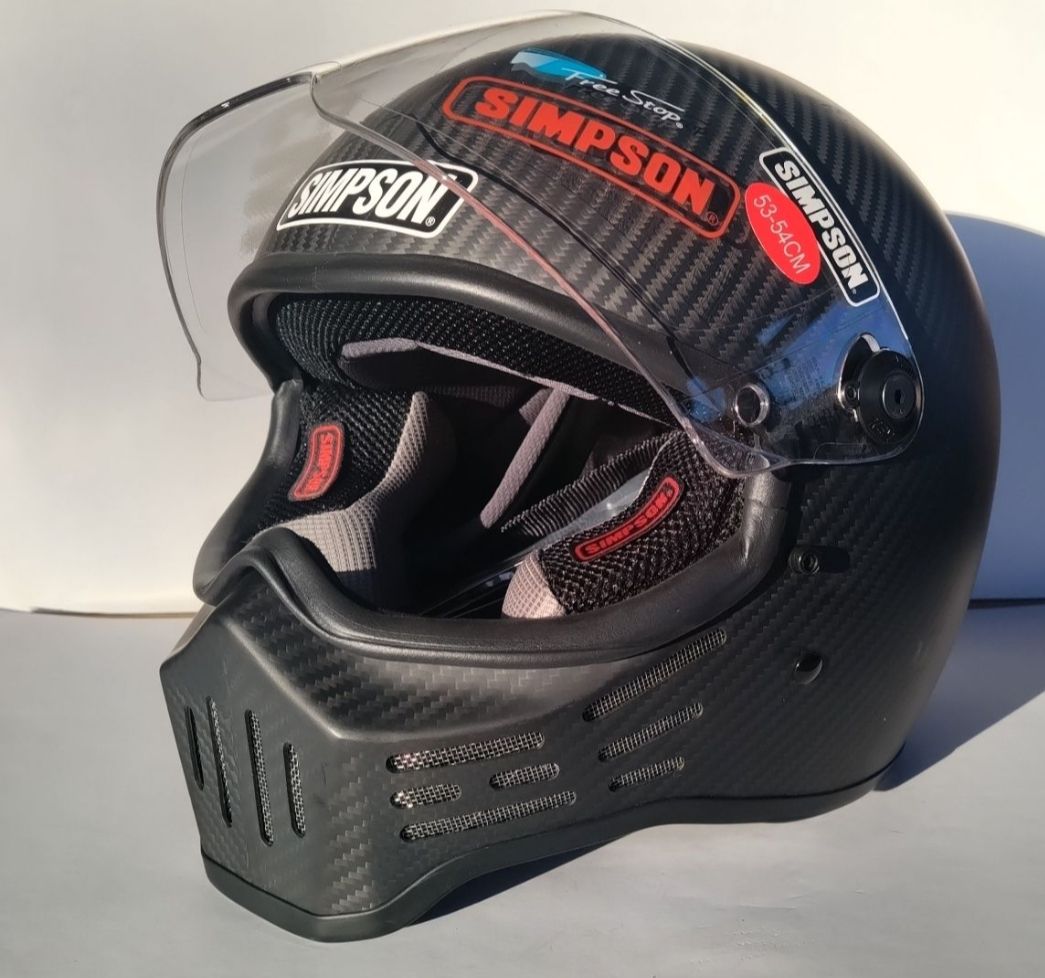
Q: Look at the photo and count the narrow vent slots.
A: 11